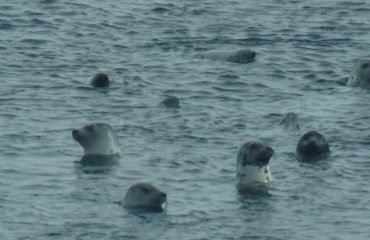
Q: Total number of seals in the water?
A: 9